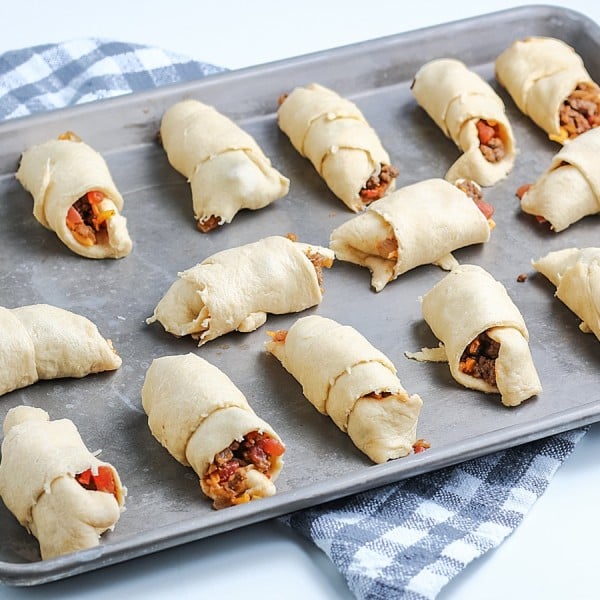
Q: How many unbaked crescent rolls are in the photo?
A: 14